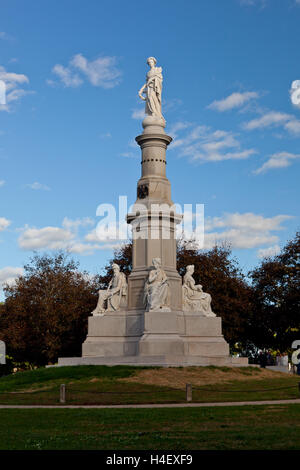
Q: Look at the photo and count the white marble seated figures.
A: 3